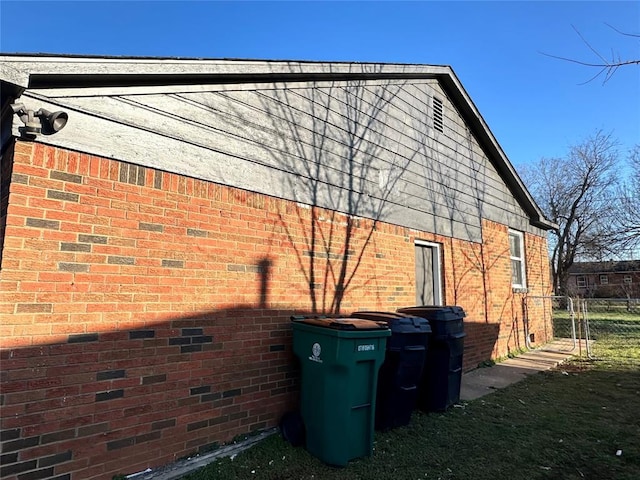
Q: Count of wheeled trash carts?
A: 3